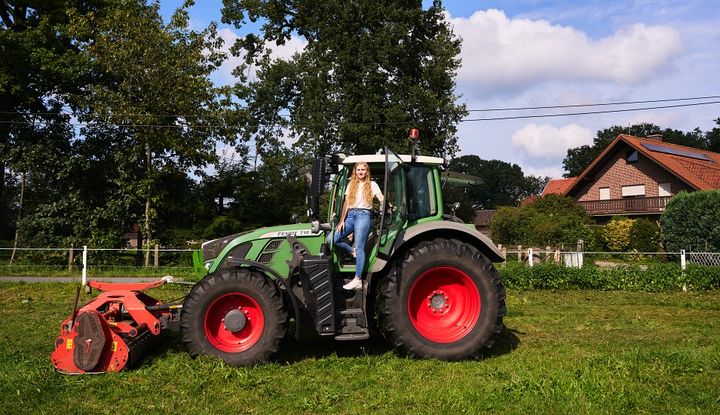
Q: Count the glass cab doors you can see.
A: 1